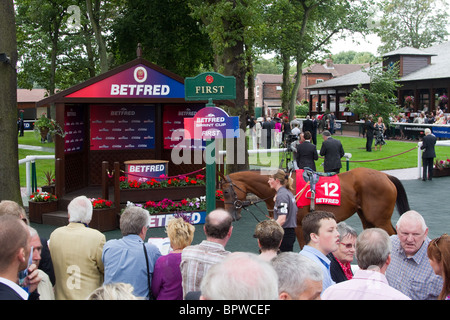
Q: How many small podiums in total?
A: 1